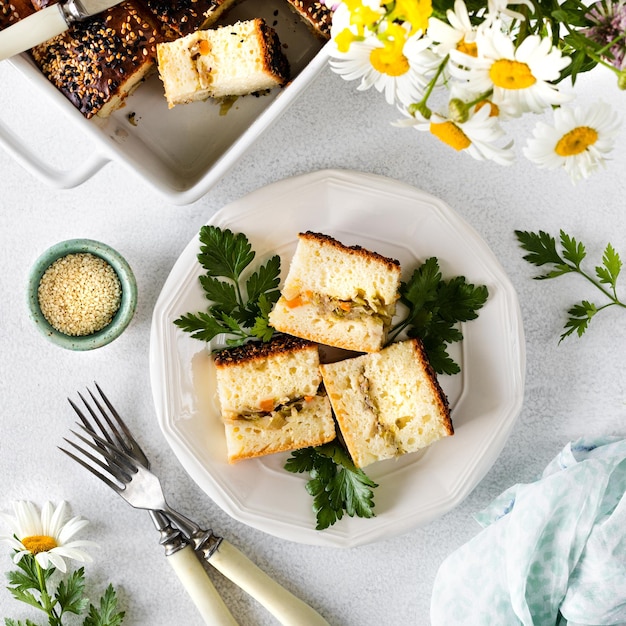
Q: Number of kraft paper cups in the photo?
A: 0